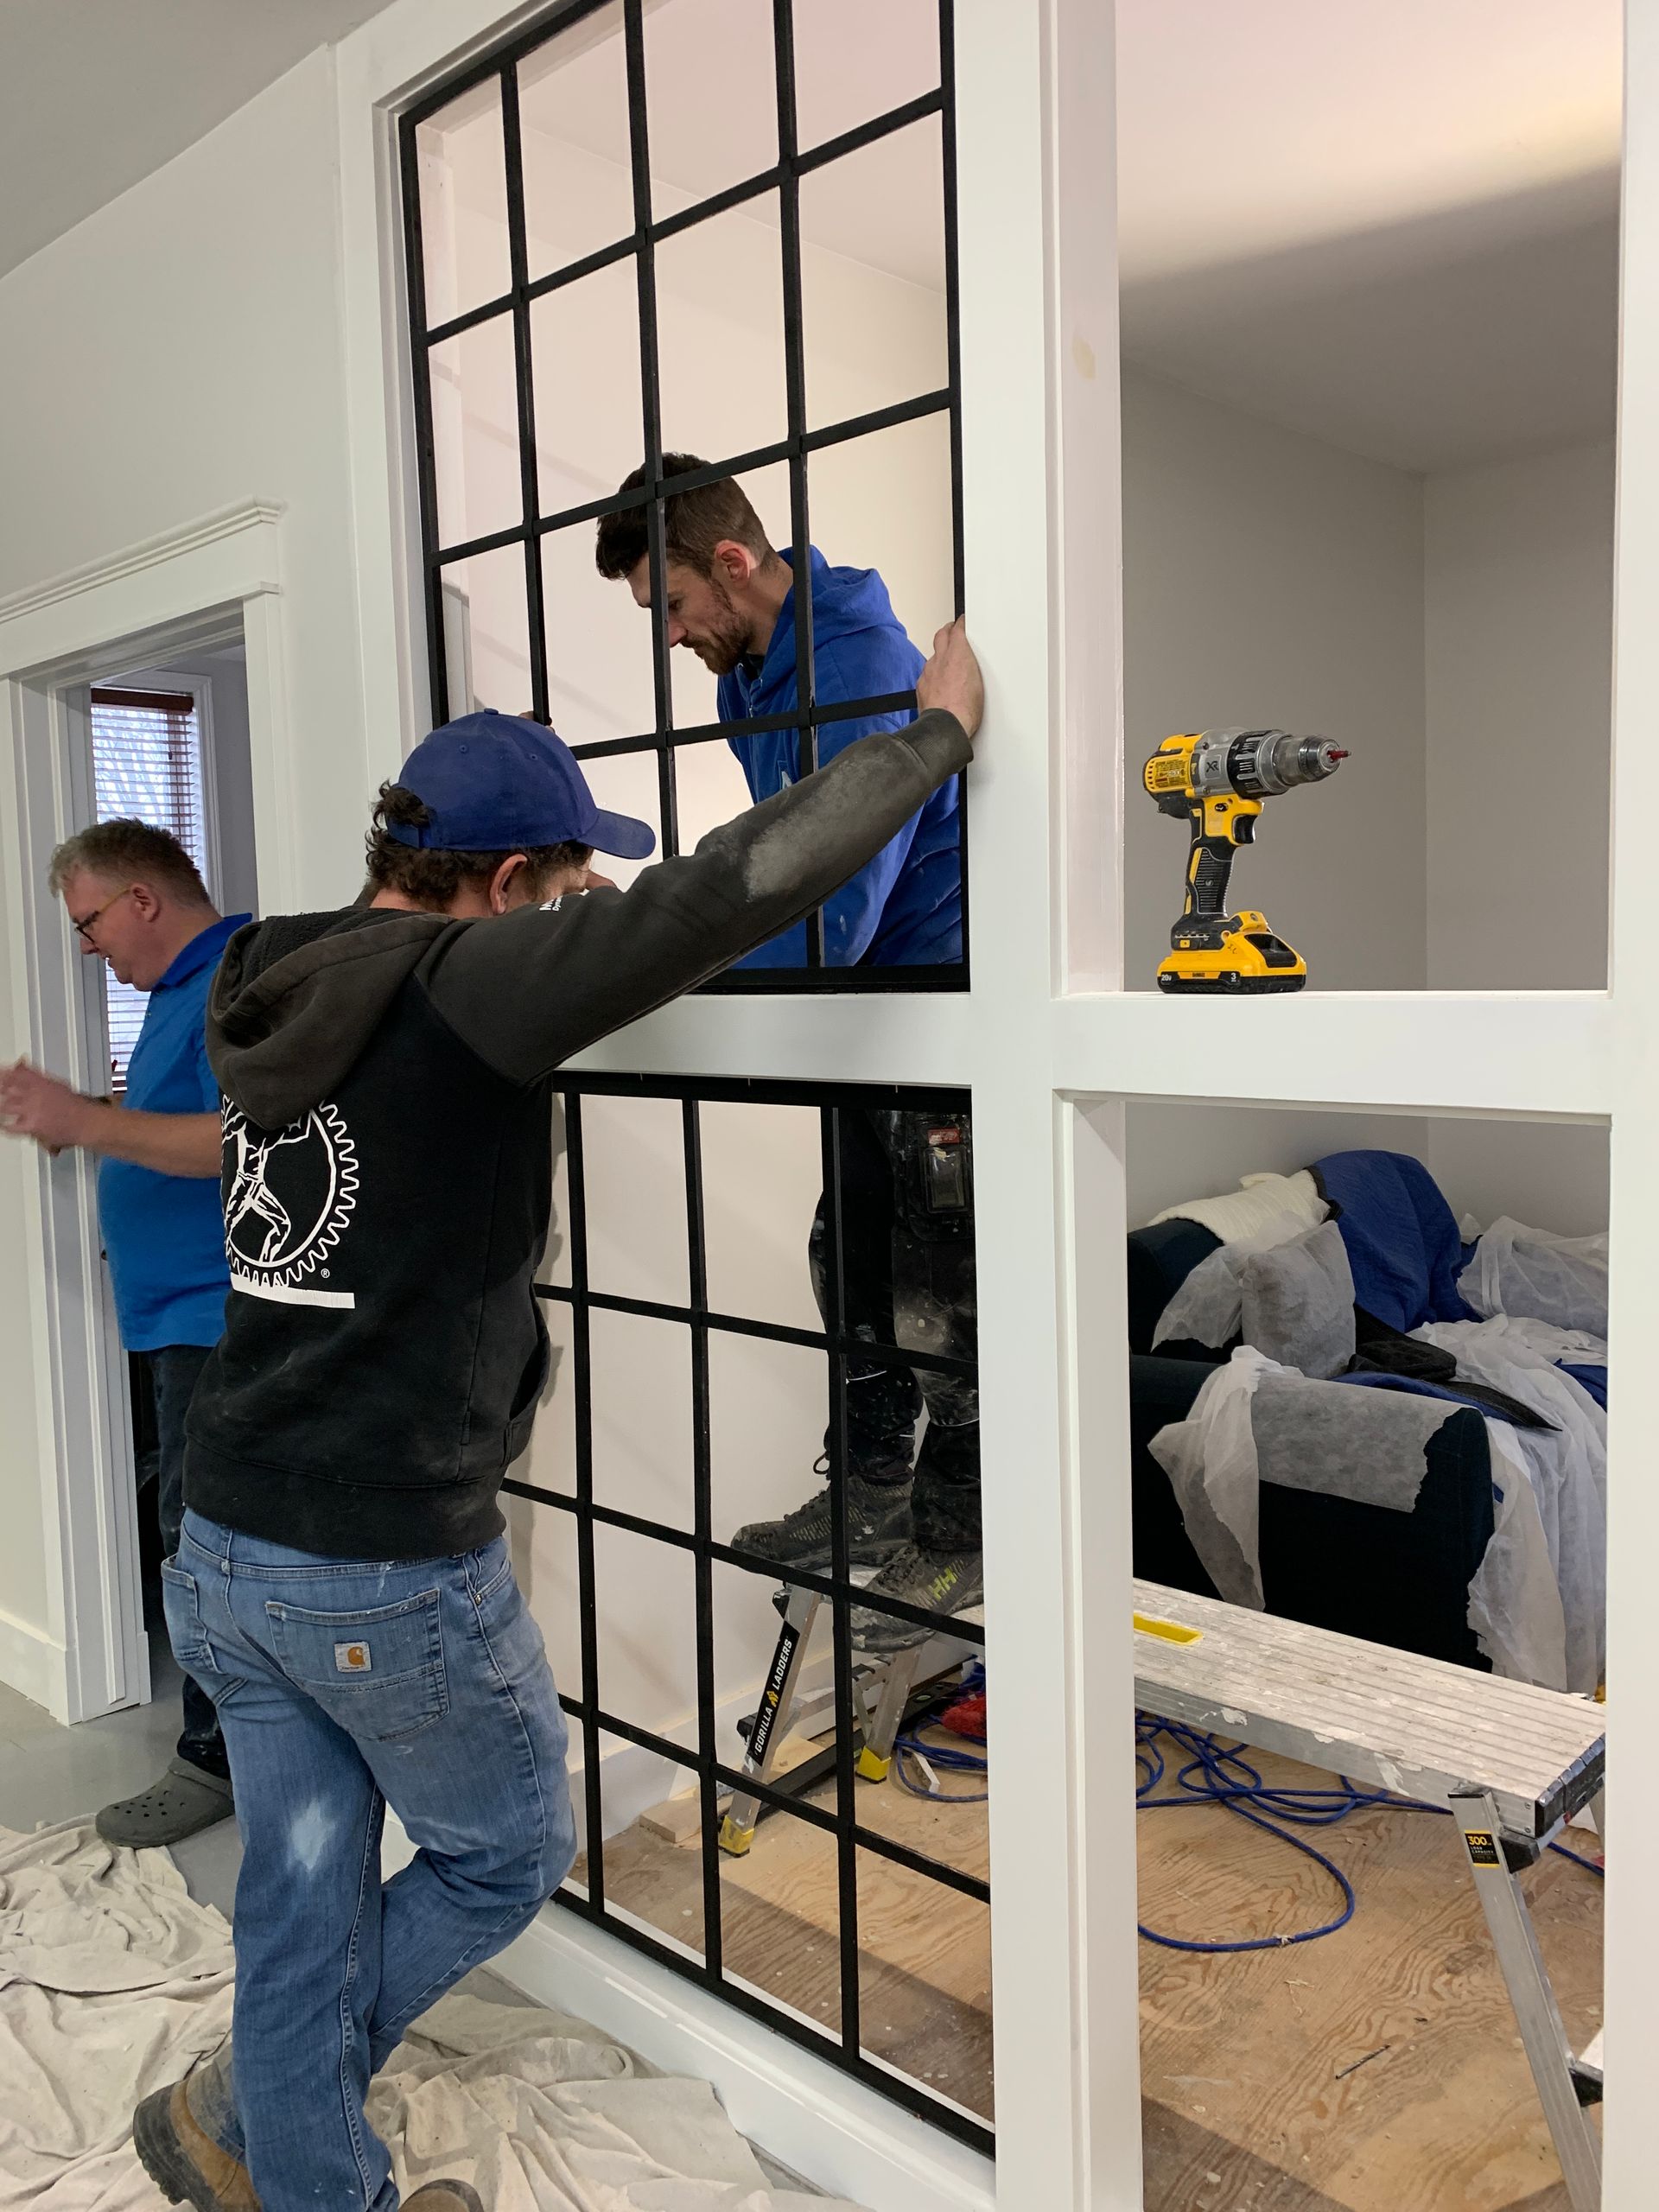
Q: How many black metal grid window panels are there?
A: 2